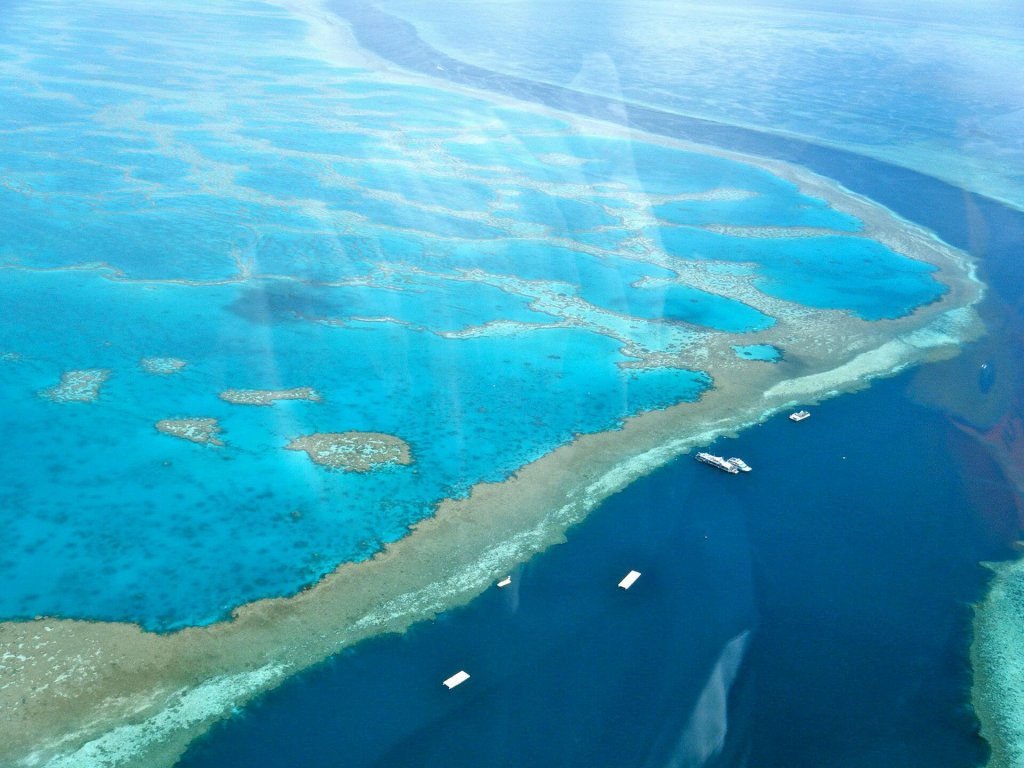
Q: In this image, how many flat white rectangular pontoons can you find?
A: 2